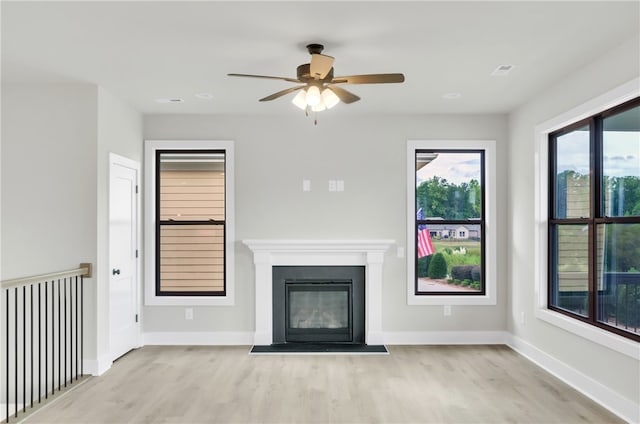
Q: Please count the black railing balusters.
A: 12